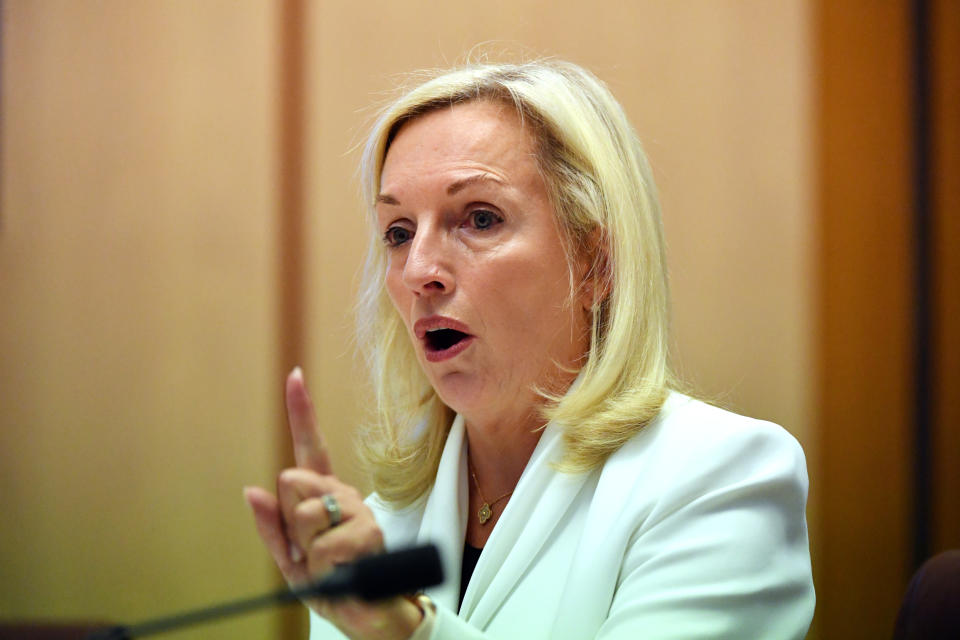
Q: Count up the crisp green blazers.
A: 0